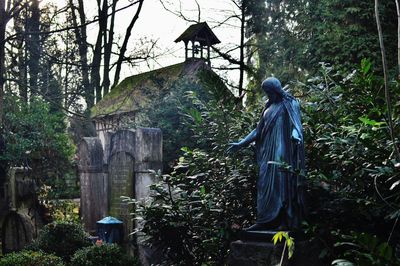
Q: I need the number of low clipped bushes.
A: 3